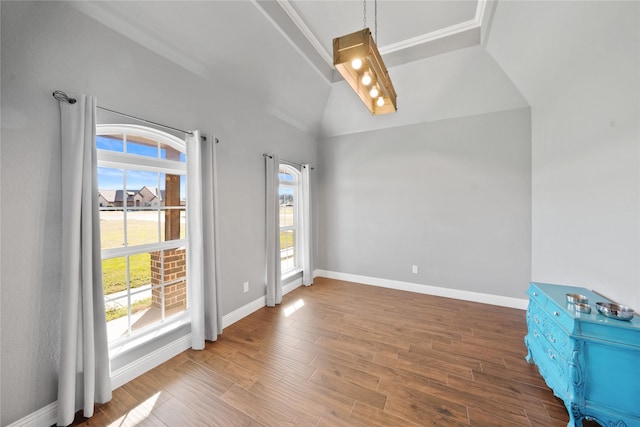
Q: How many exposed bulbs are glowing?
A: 4